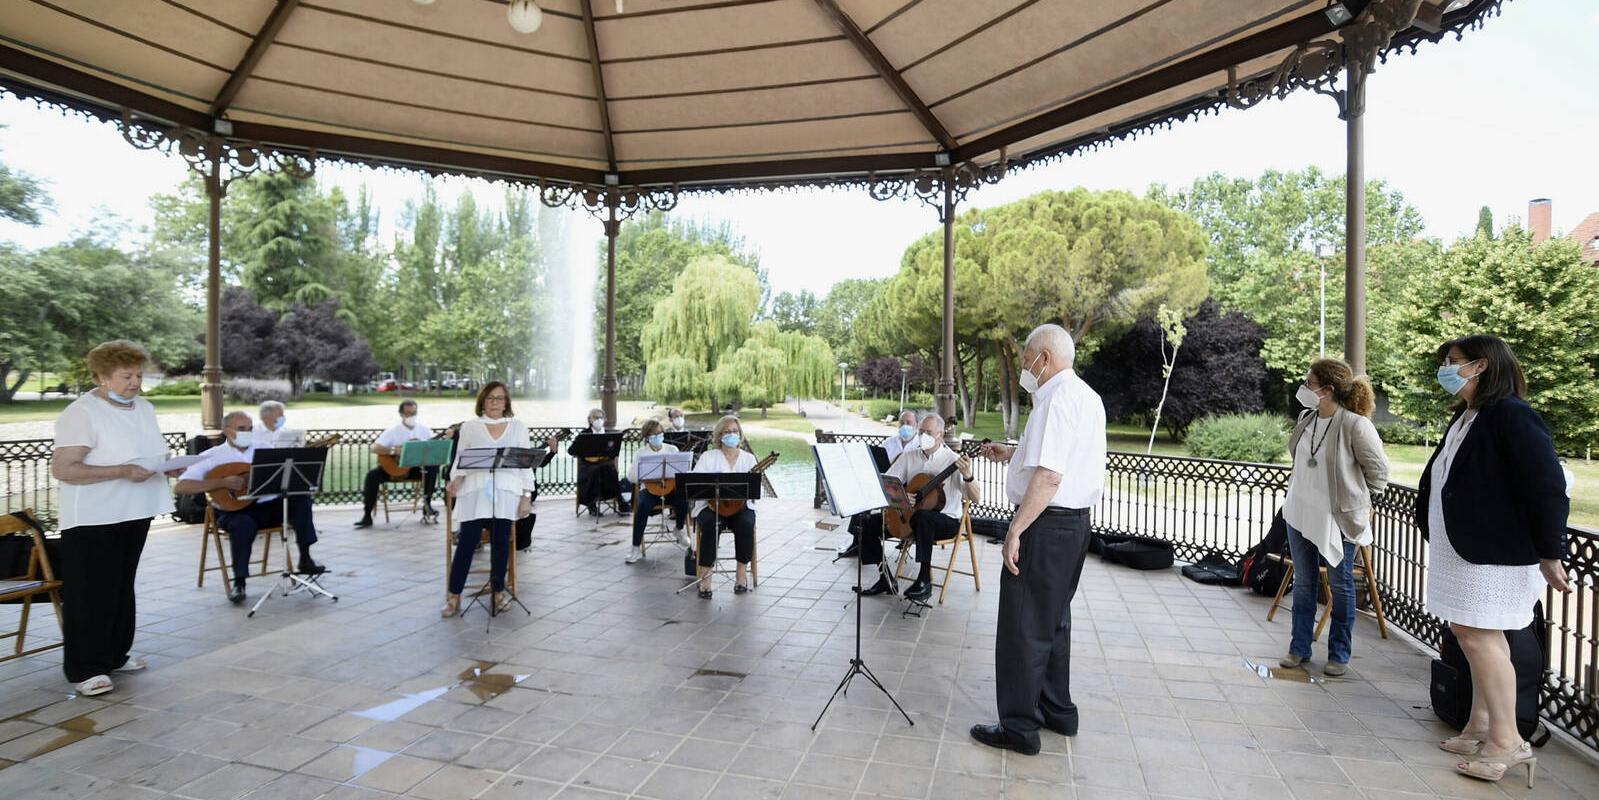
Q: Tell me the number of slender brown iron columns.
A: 4